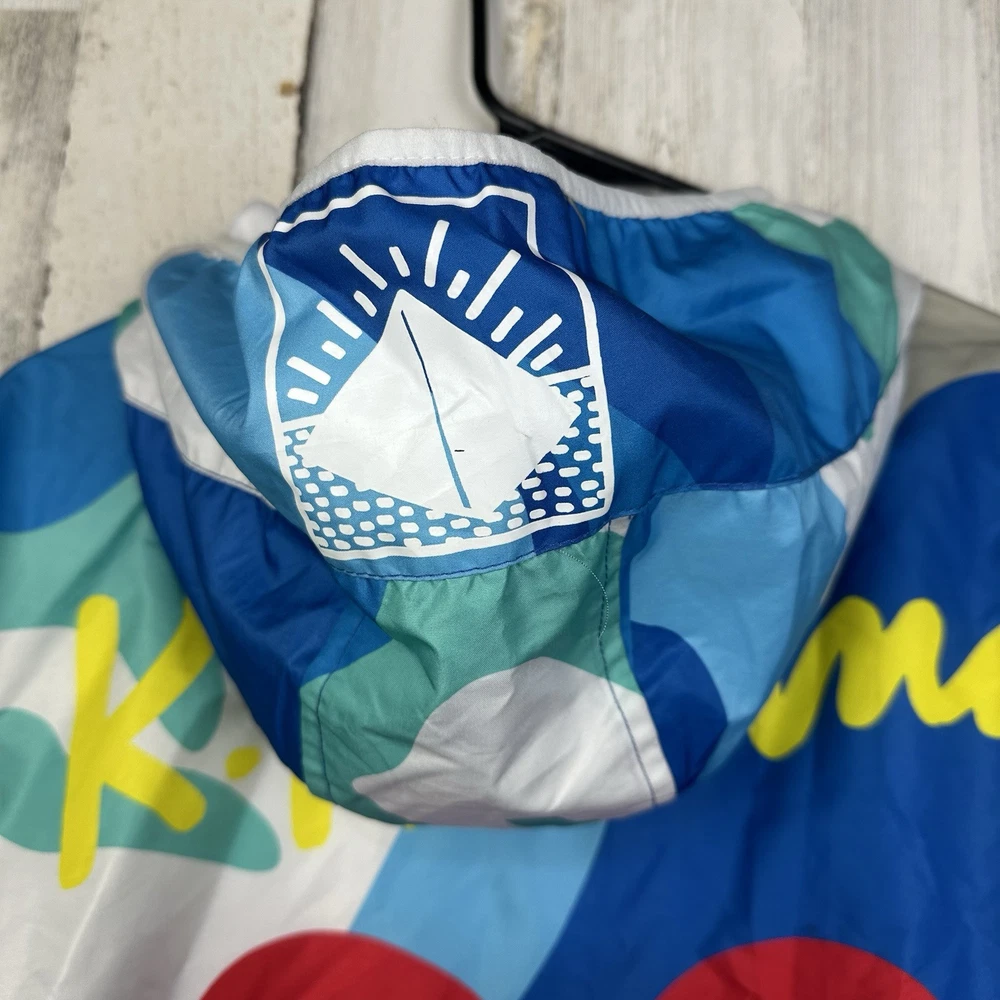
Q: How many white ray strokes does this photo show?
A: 13